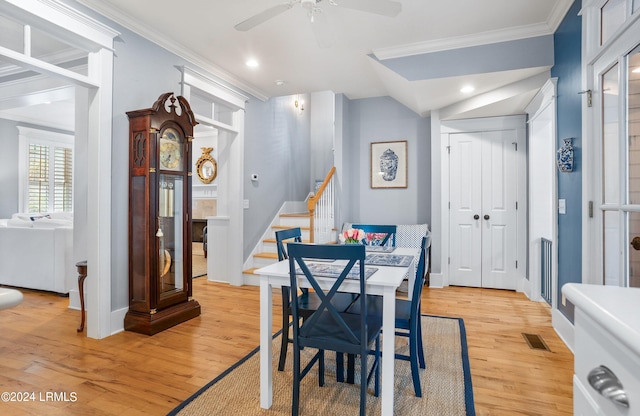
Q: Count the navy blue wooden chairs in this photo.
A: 4